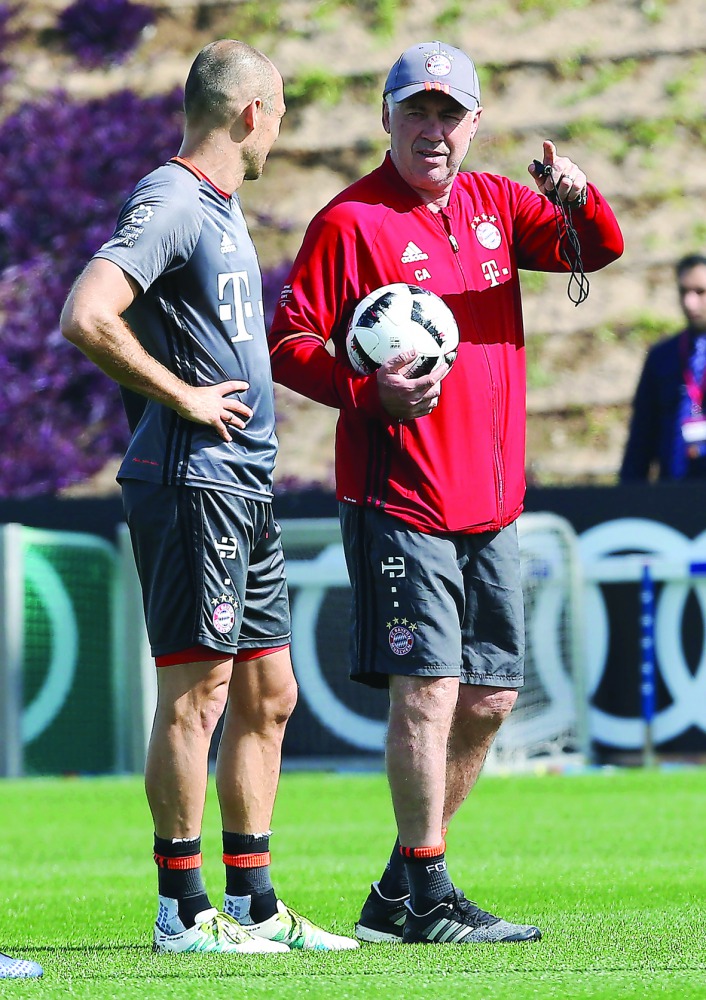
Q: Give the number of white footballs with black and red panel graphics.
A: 1